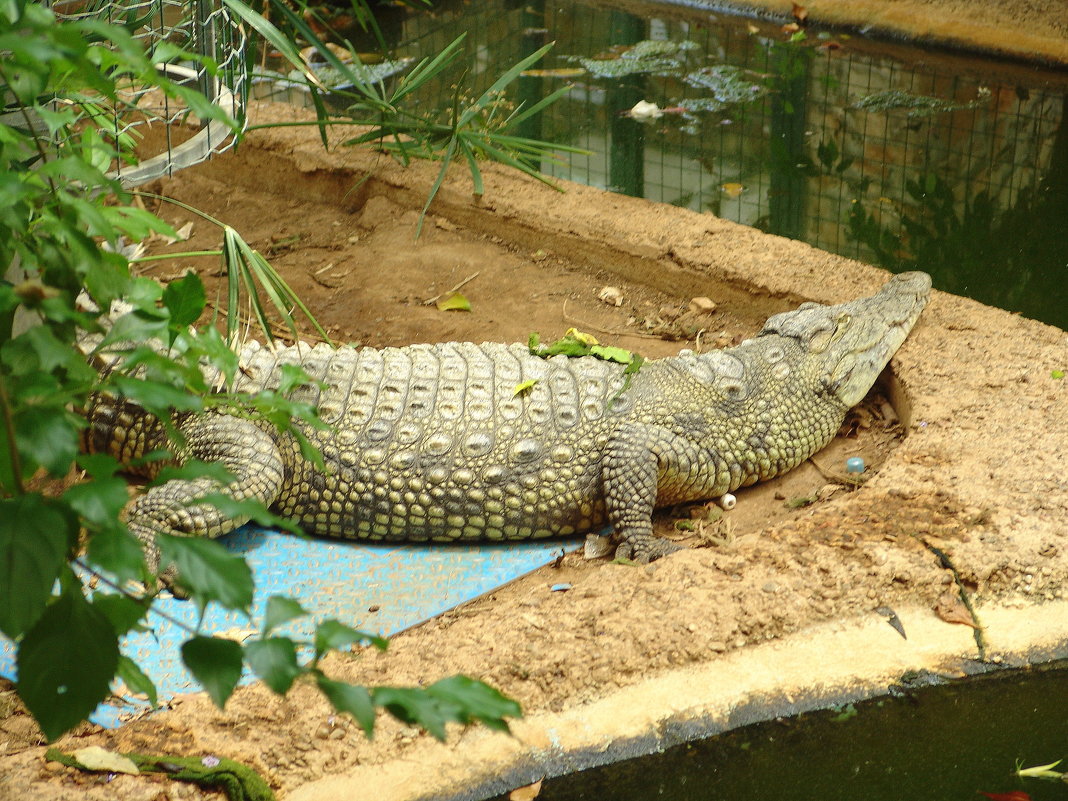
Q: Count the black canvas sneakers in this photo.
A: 0